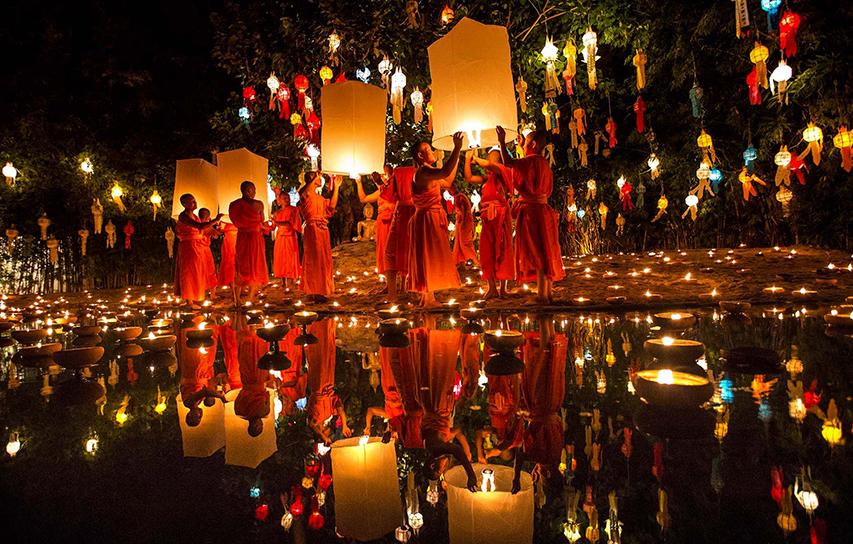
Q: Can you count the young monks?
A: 12